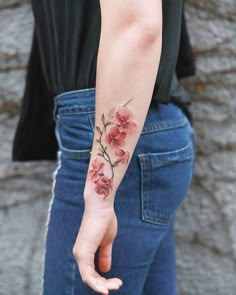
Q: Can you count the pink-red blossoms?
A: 5